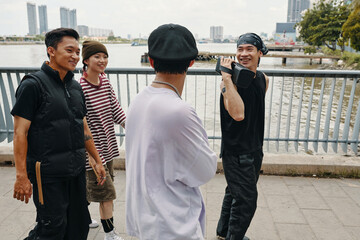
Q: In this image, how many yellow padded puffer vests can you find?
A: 0